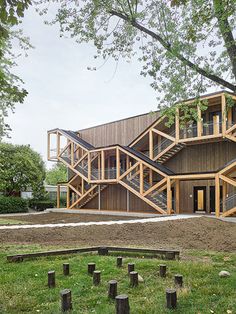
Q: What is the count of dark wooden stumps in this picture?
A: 13